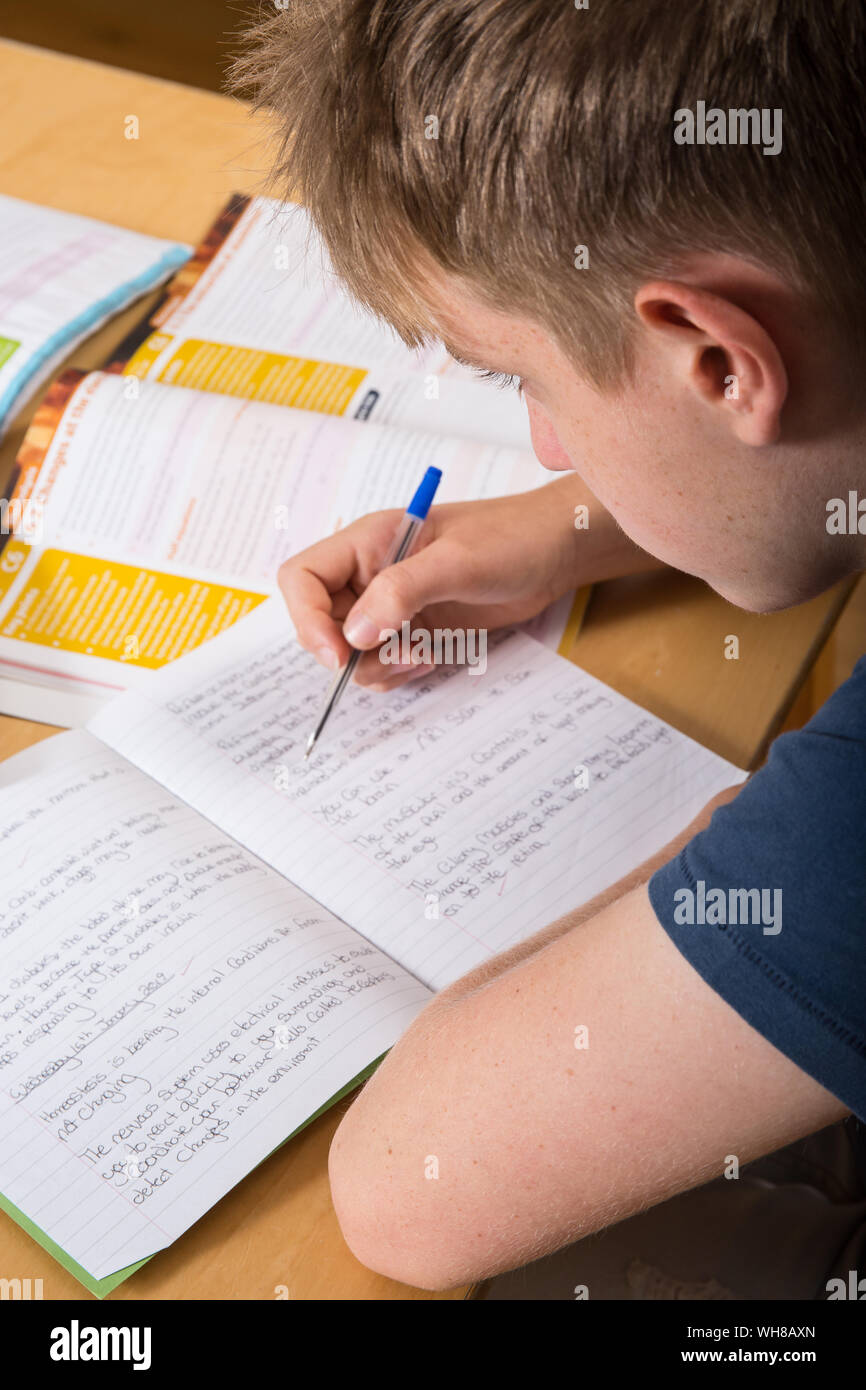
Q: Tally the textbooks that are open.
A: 2